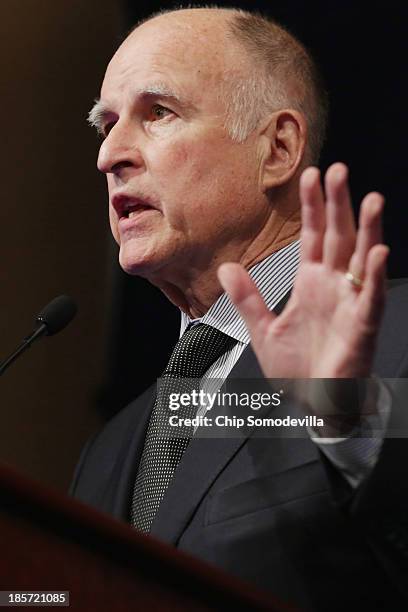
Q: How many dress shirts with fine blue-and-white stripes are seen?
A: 1